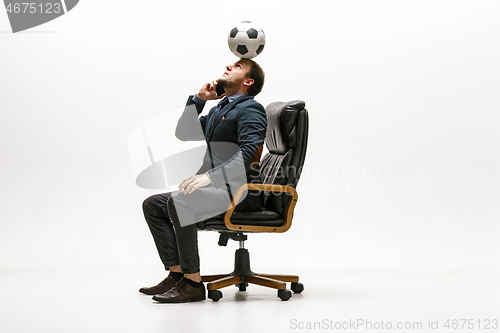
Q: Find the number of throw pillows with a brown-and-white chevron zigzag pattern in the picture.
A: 0